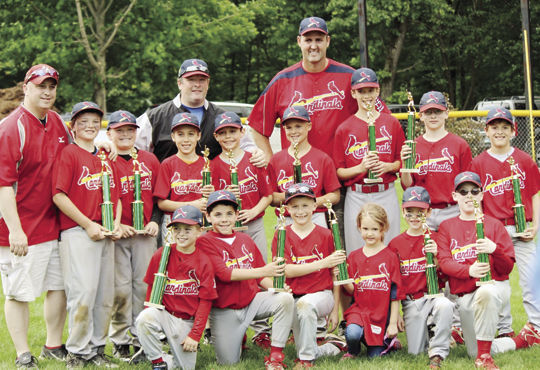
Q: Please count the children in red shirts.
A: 14